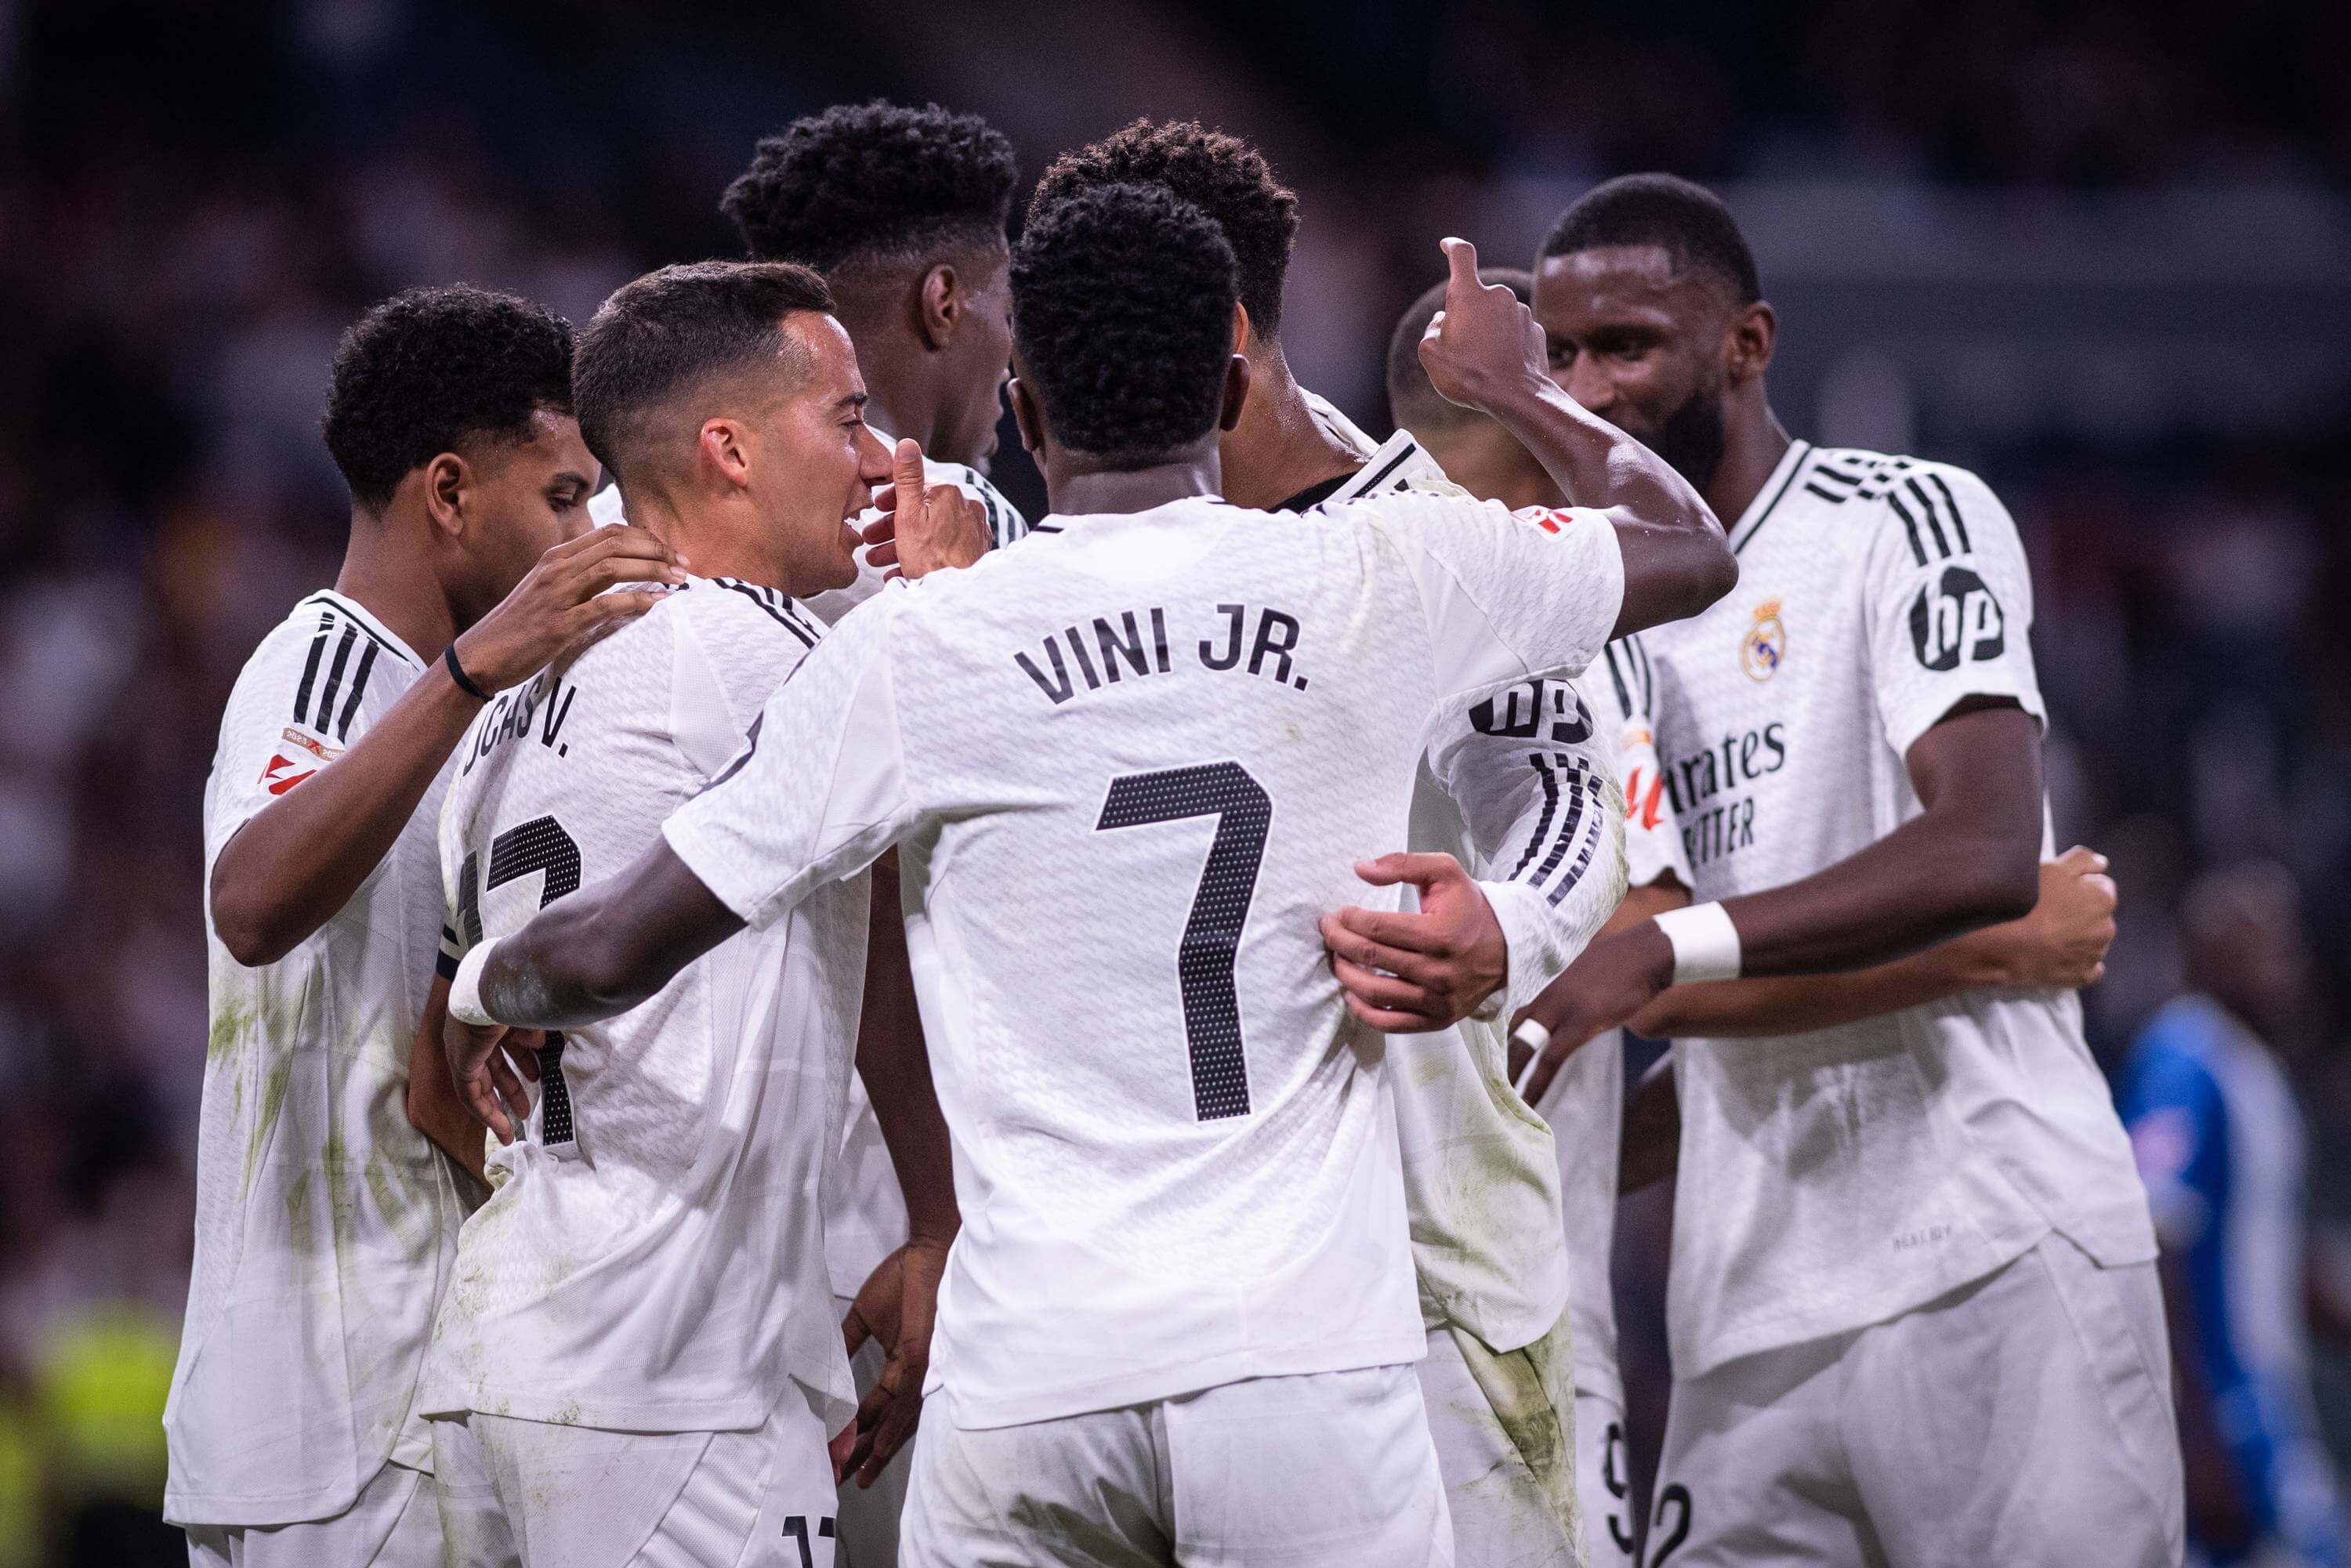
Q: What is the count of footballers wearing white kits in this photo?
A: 7